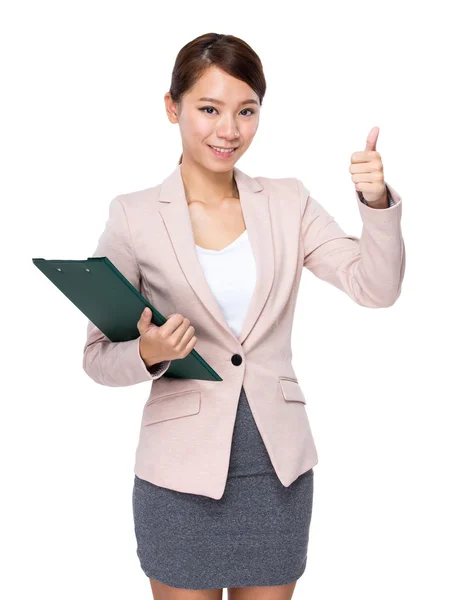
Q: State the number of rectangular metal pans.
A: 0